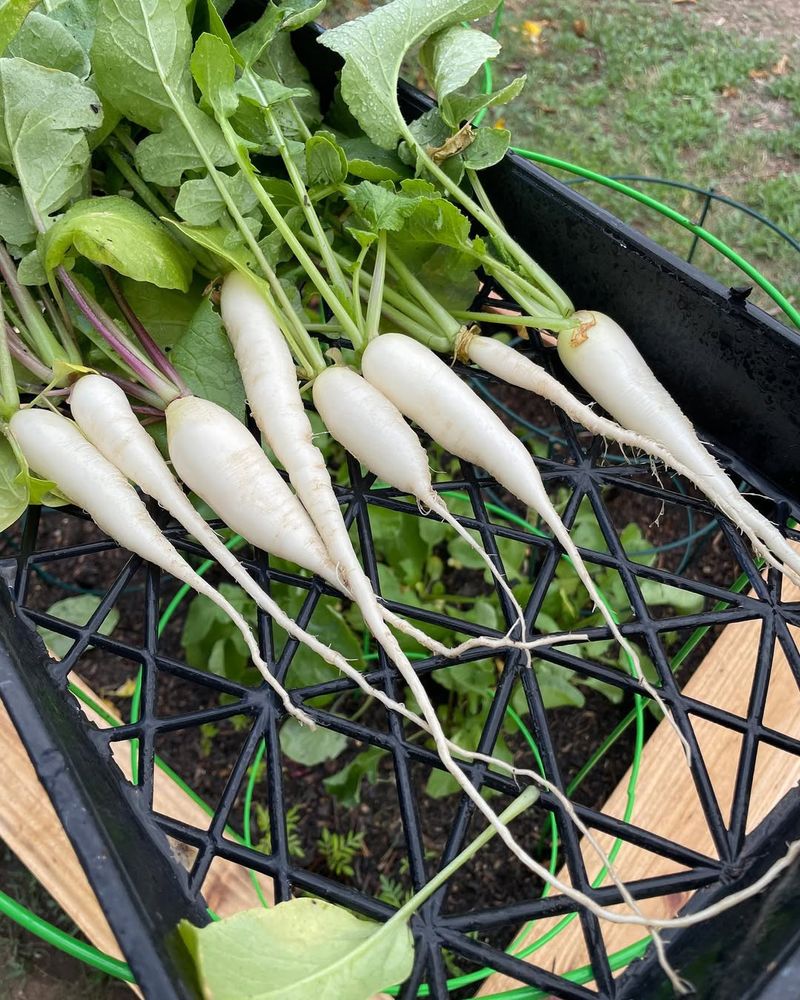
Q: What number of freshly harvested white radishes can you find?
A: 8